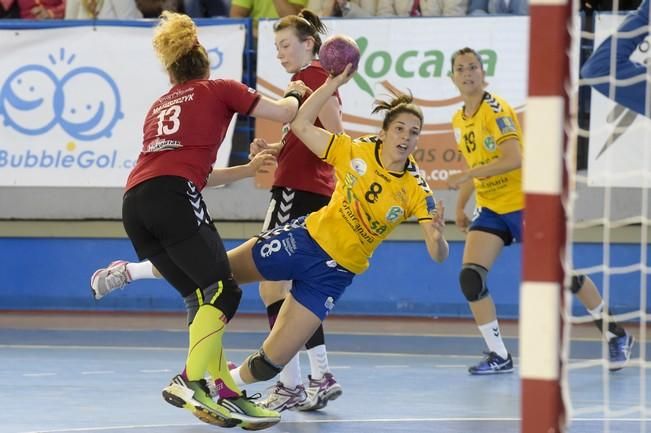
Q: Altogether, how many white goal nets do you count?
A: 1